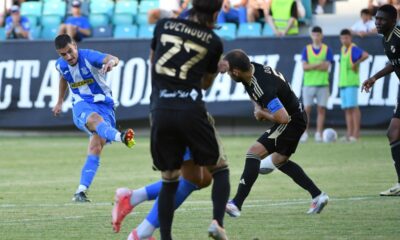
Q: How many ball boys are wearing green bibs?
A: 2